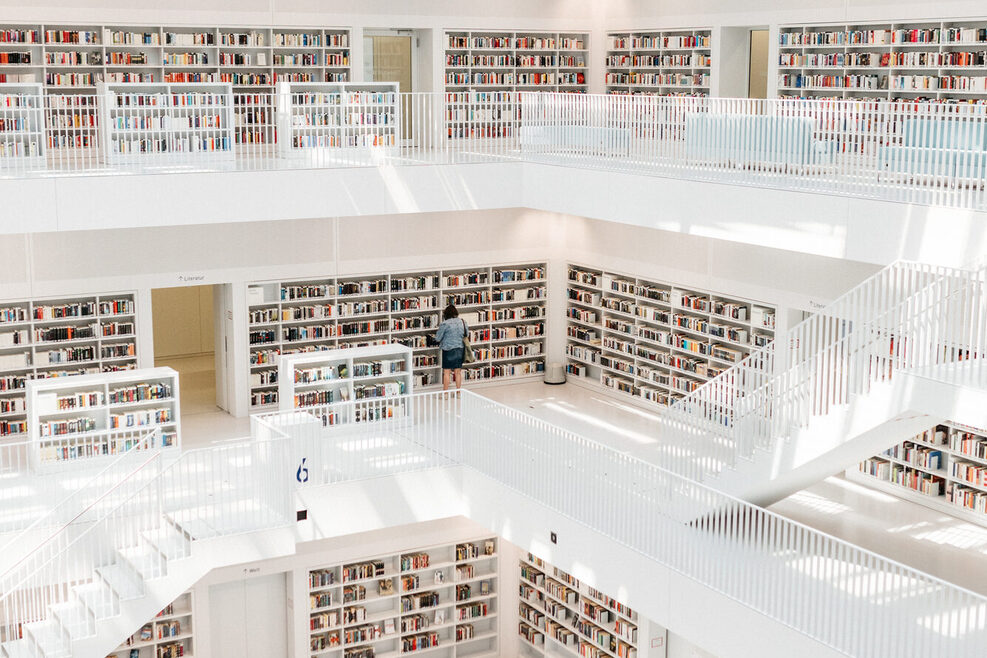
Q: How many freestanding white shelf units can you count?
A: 5